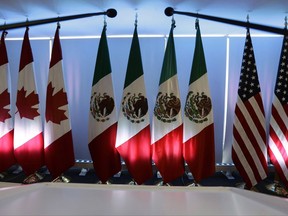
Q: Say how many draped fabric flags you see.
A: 9